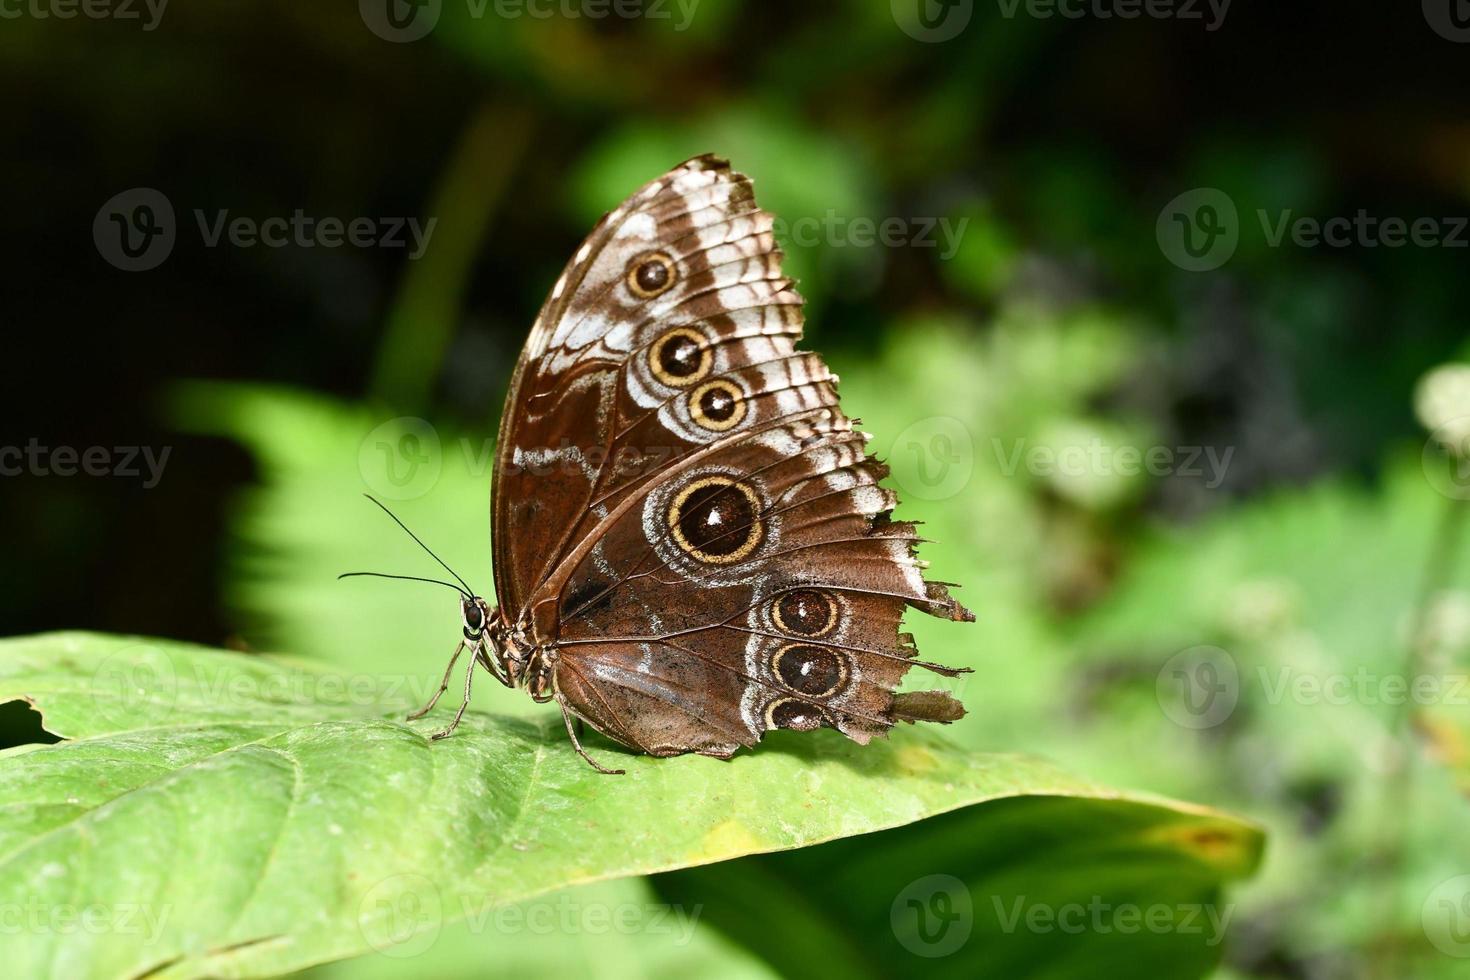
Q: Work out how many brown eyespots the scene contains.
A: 7